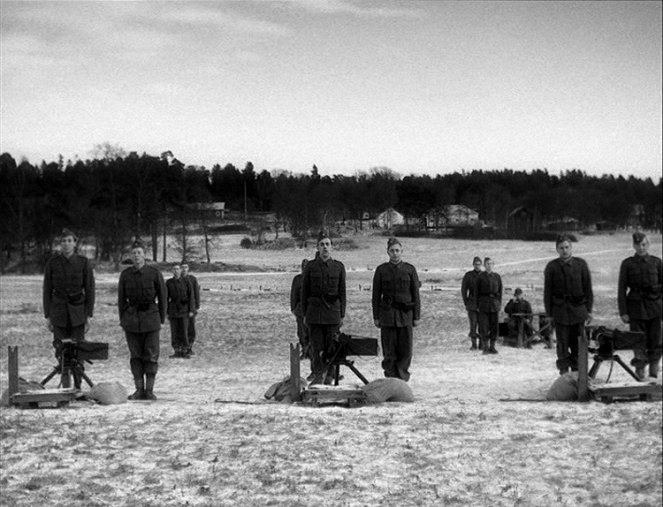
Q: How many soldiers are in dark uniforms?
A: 12